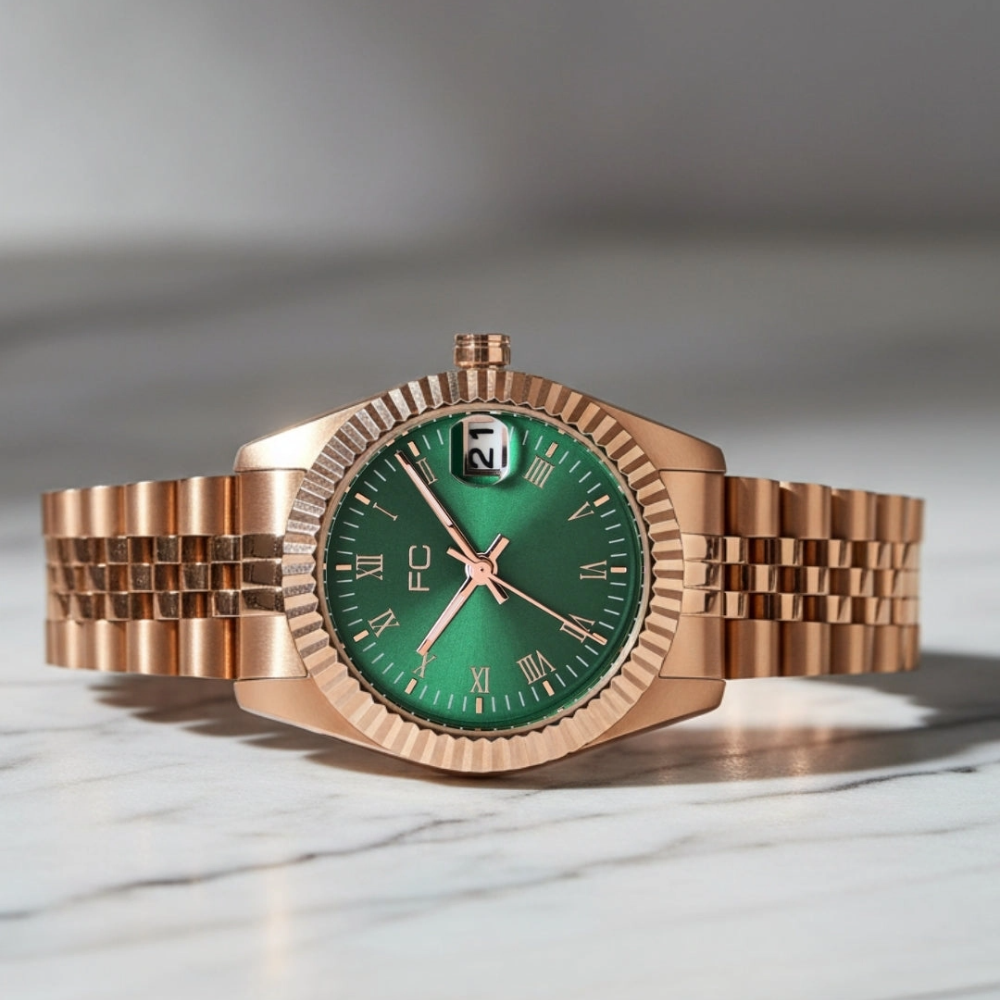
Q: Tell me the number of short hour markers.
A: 11